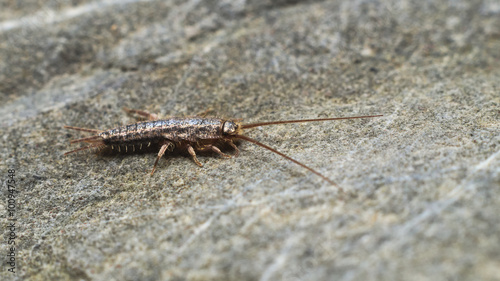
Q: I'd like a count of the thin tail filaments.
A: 3